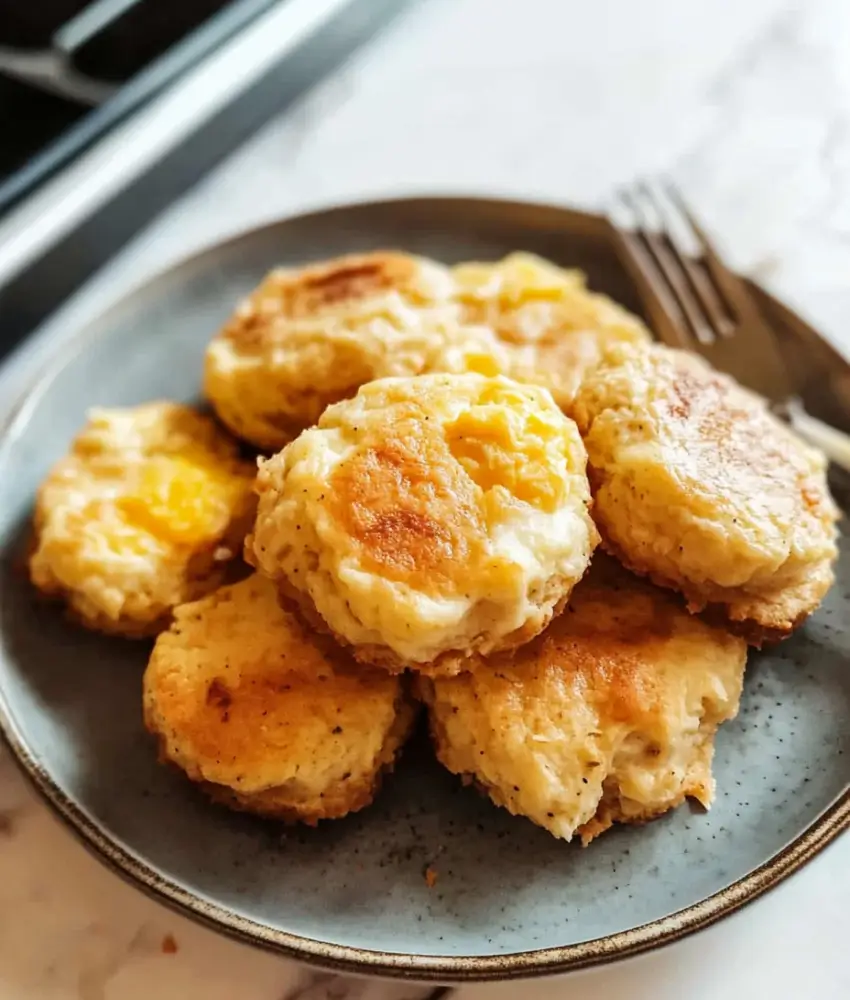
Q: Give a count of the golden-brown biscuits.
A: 7